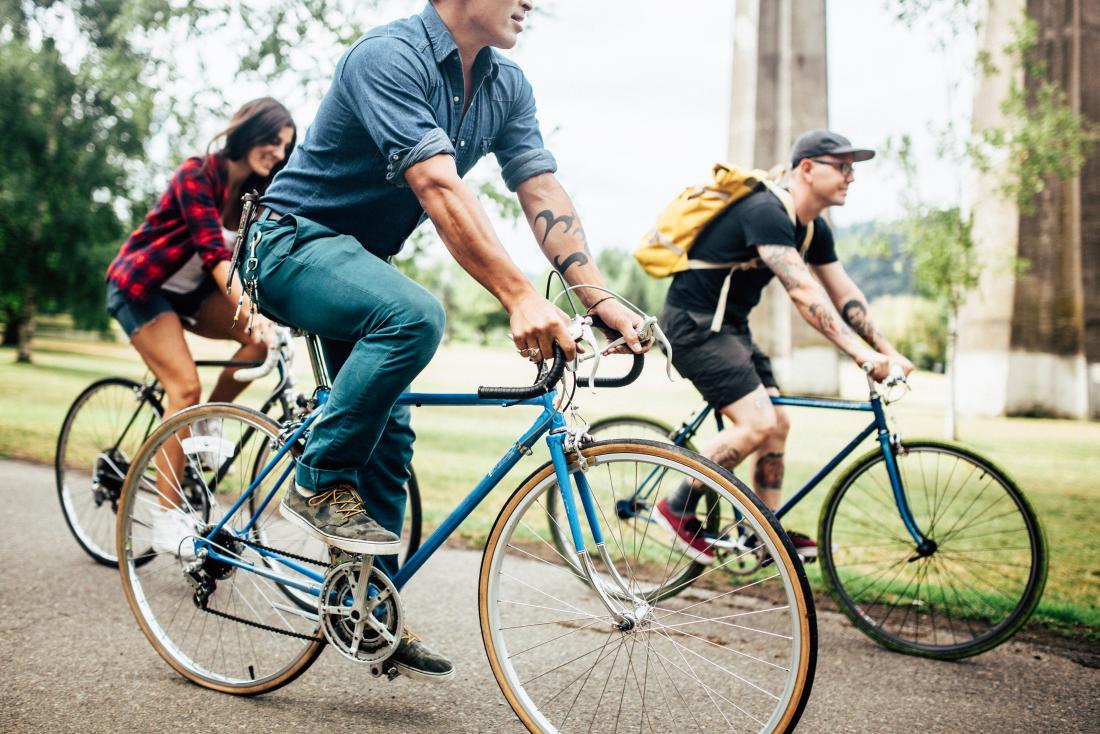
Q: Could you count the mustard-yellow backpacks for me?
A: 1